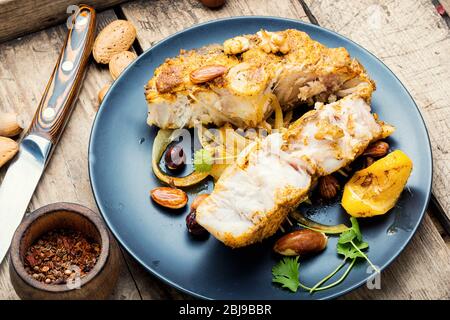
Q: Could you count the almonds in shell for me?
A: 5